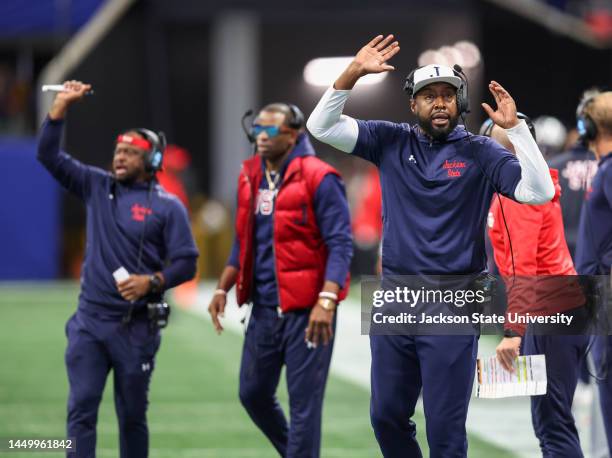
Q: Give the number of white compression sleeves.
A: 2